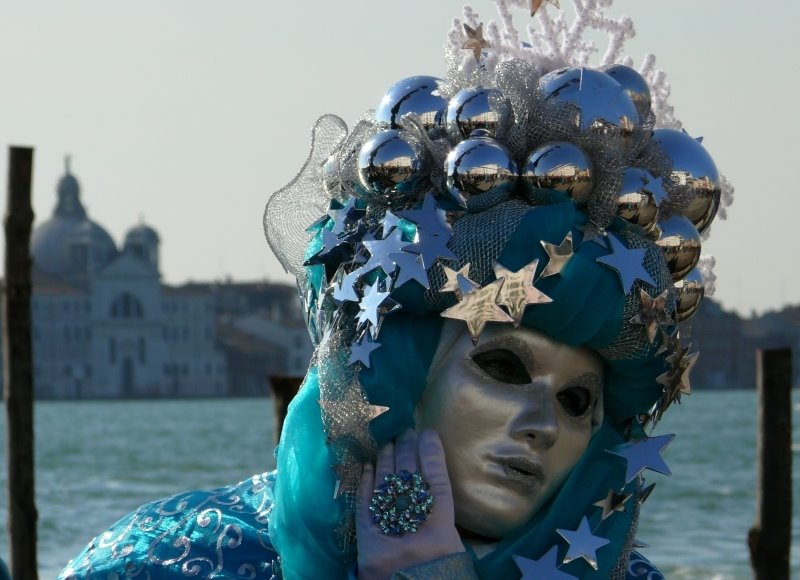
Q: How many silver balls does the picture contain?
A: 11